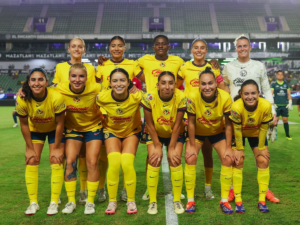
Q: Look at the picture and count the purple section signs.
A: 3